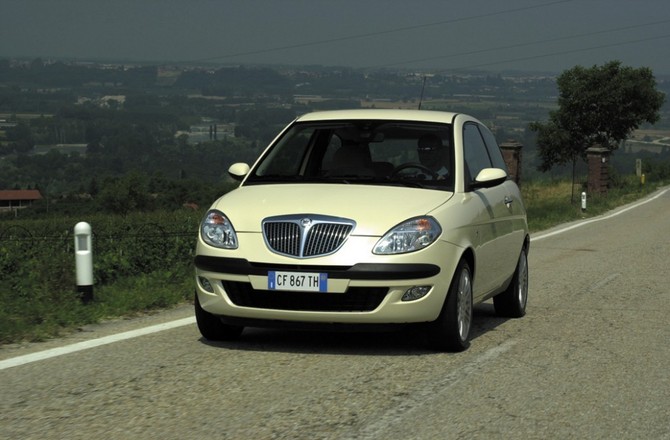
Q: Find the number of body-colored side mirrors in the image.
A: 2